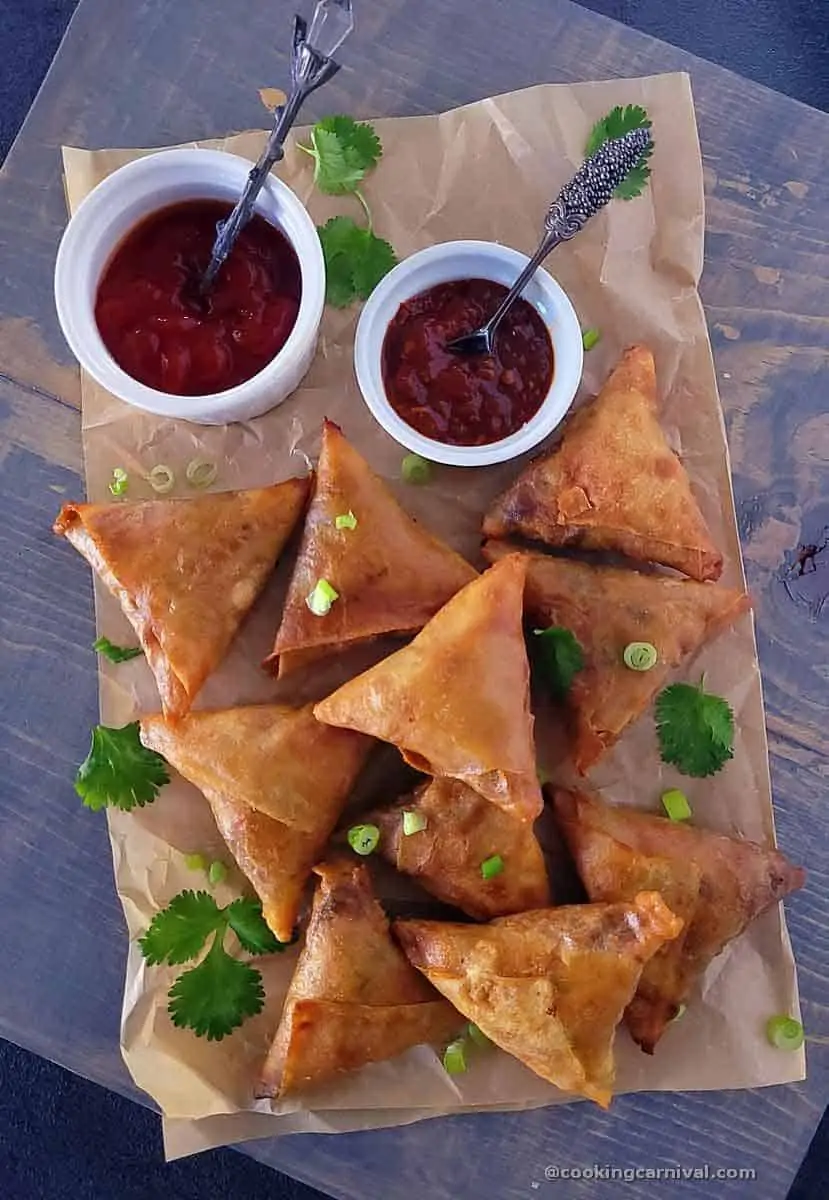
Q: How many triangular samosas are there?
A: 10